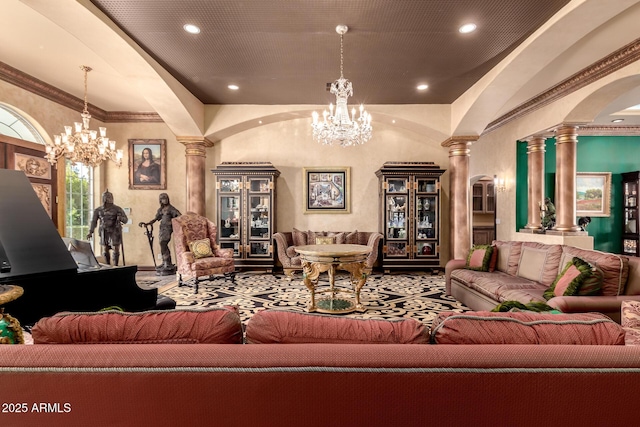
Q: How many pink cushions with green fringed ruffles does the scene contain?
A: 2